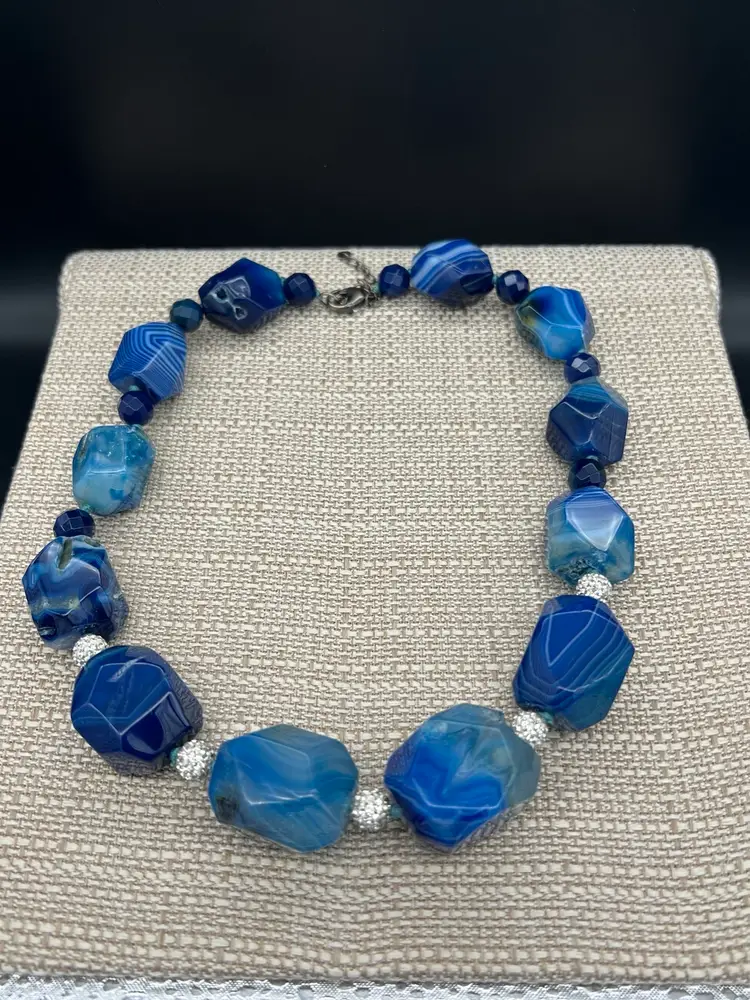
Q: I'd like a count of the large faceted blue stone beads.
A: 12